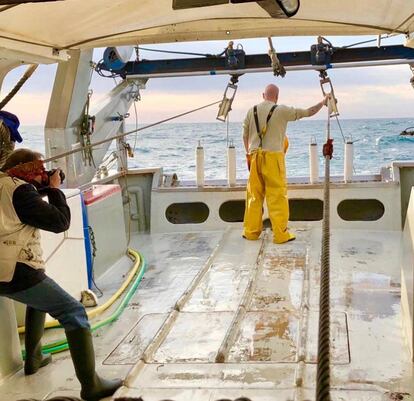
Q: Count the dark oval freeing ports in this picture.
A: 4